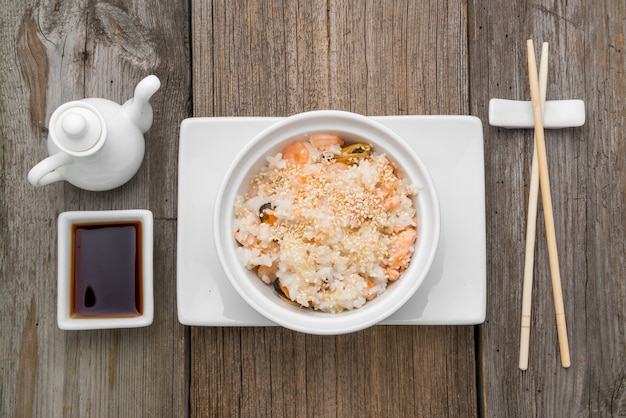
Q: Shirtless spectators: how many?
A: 0